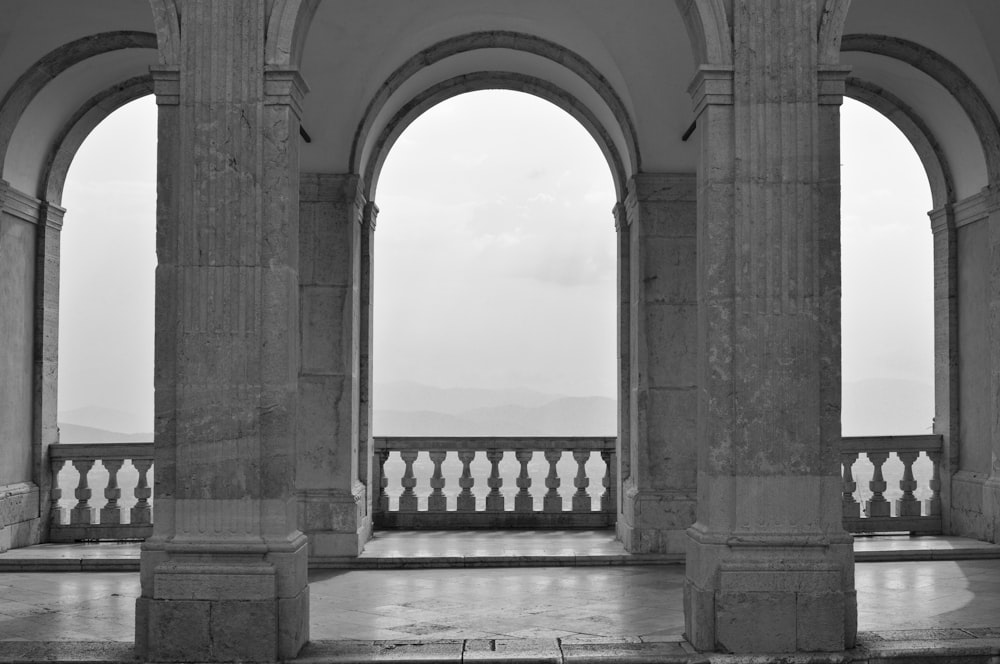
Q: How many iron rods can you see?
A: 2